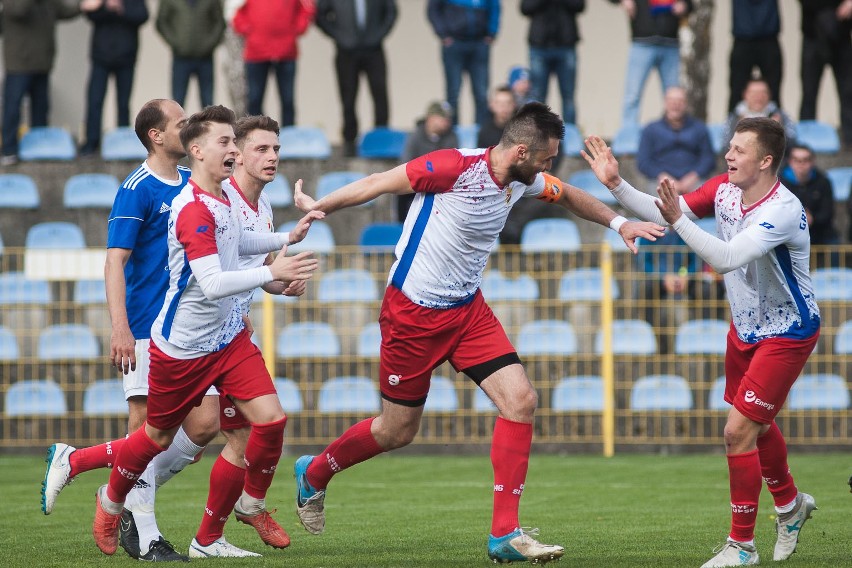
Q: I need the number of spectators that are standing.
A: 10